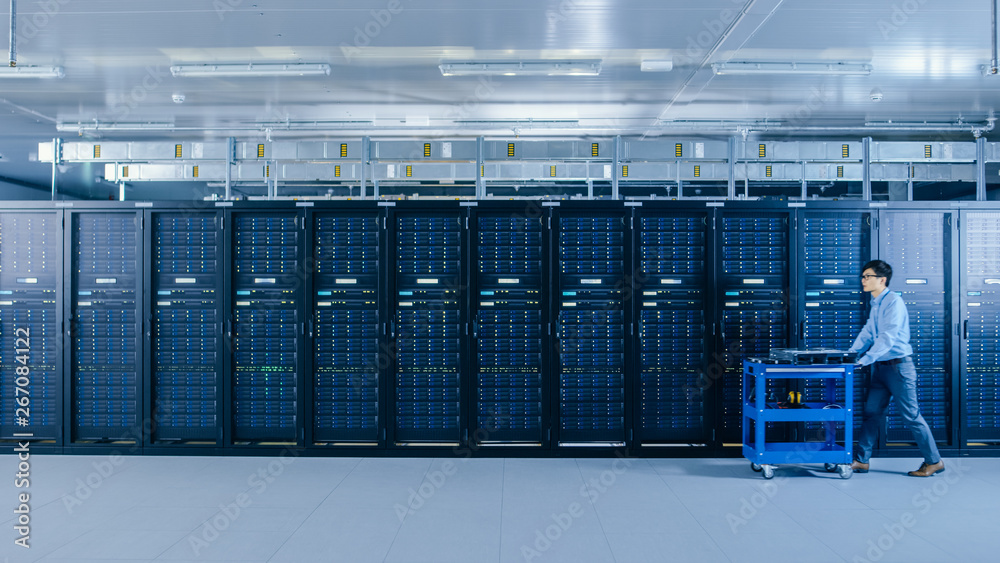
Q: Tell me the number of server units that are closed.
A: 13